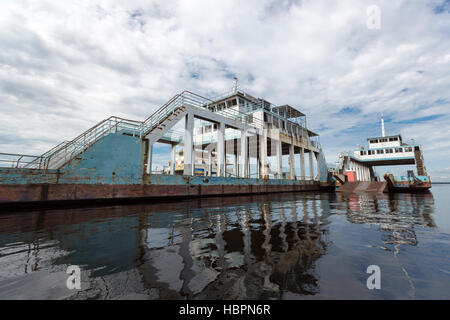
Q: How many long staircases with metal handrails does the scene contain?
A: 2